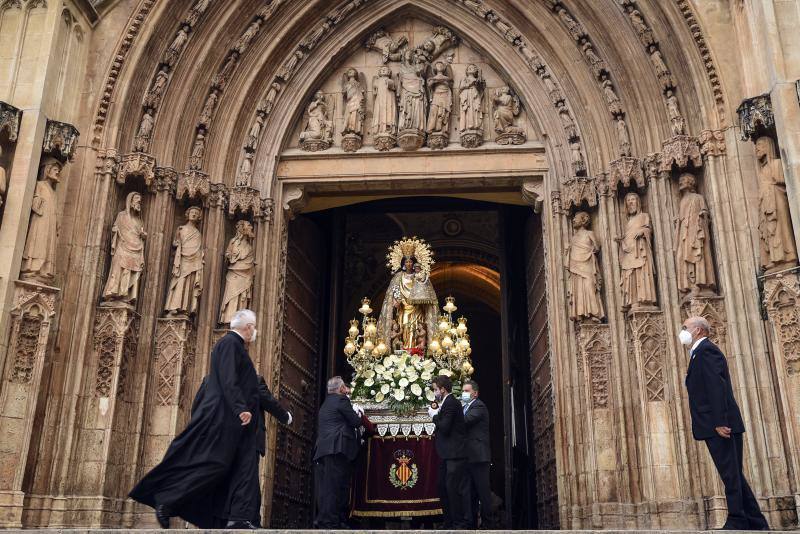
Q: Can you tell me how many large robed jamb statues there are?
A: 8